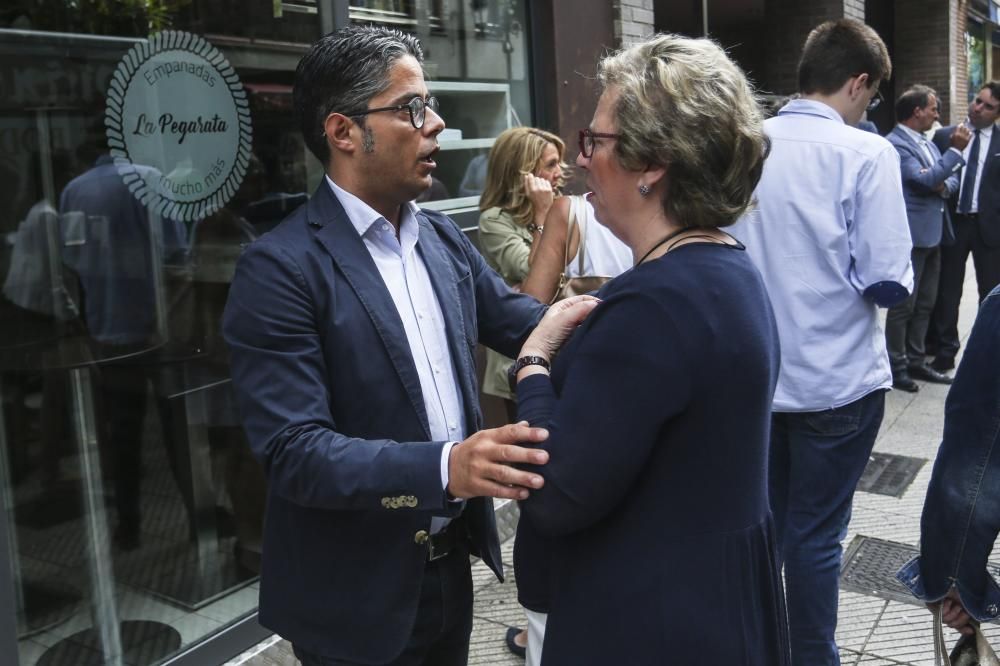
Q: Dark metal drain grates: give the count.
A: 2